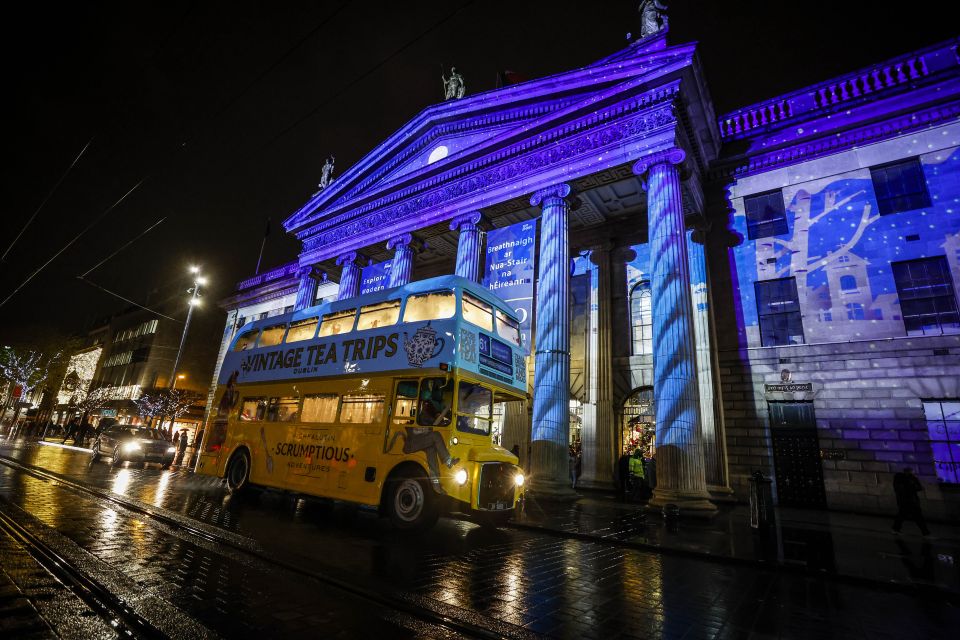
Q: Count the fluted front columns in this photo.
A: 6